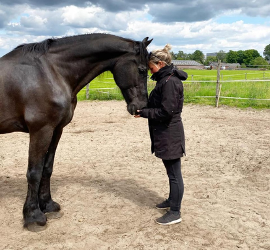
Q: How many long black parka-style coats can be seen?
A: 1